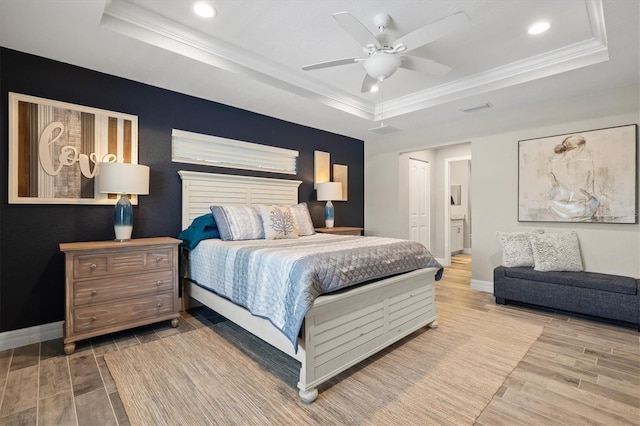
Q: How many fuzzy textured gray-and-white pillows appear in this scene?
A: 2